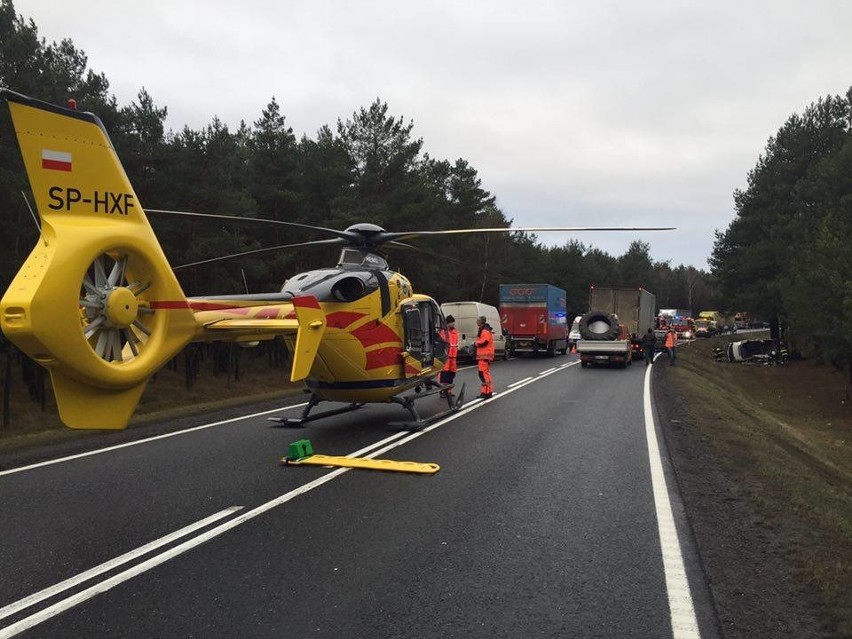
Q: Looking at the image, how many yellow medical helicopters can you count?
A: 1